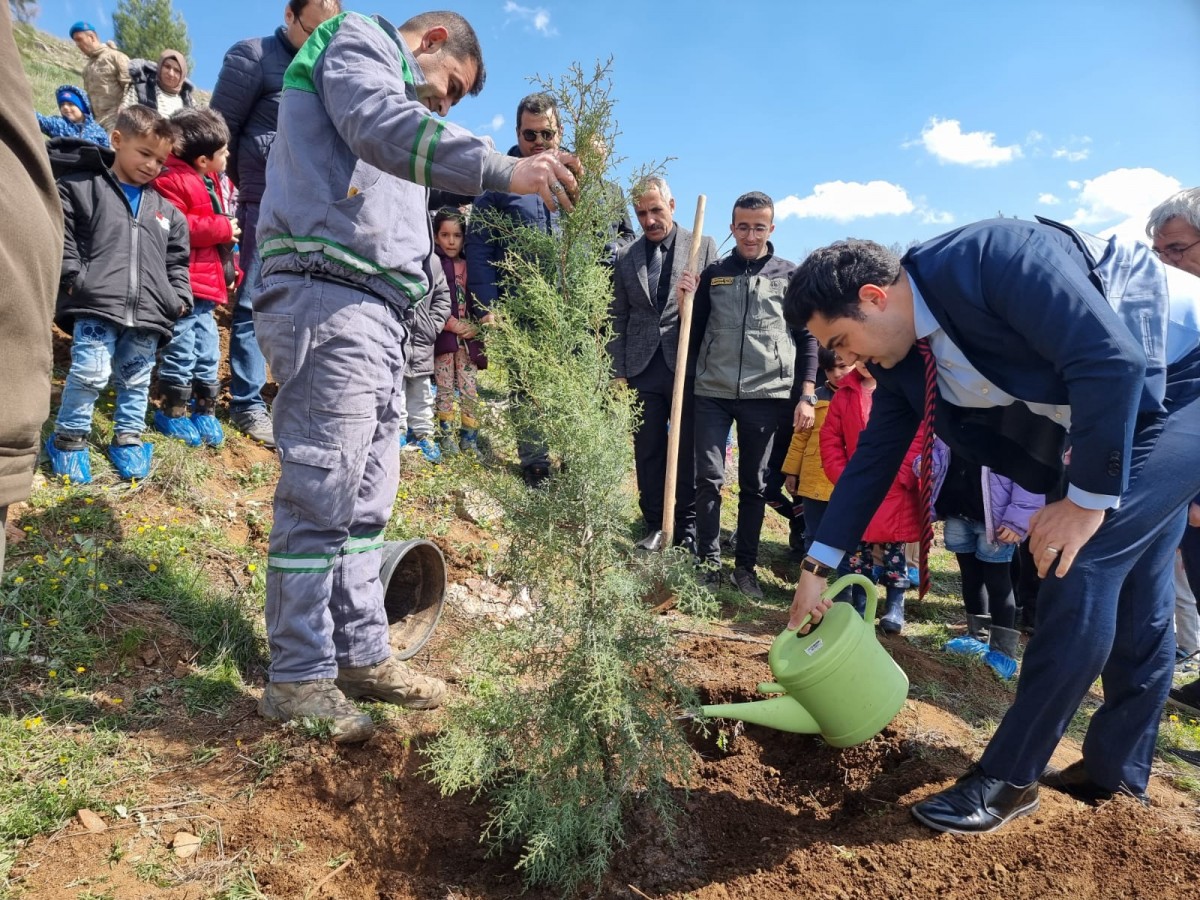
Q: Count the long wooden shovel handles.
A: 1